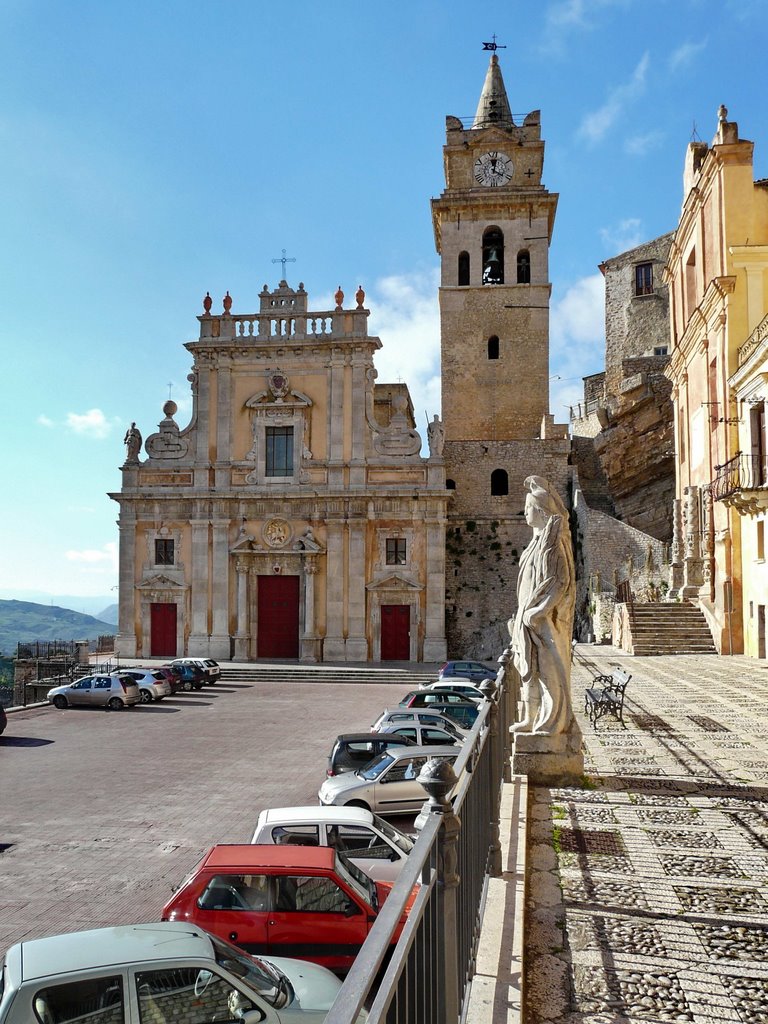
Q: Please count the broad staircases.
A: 2